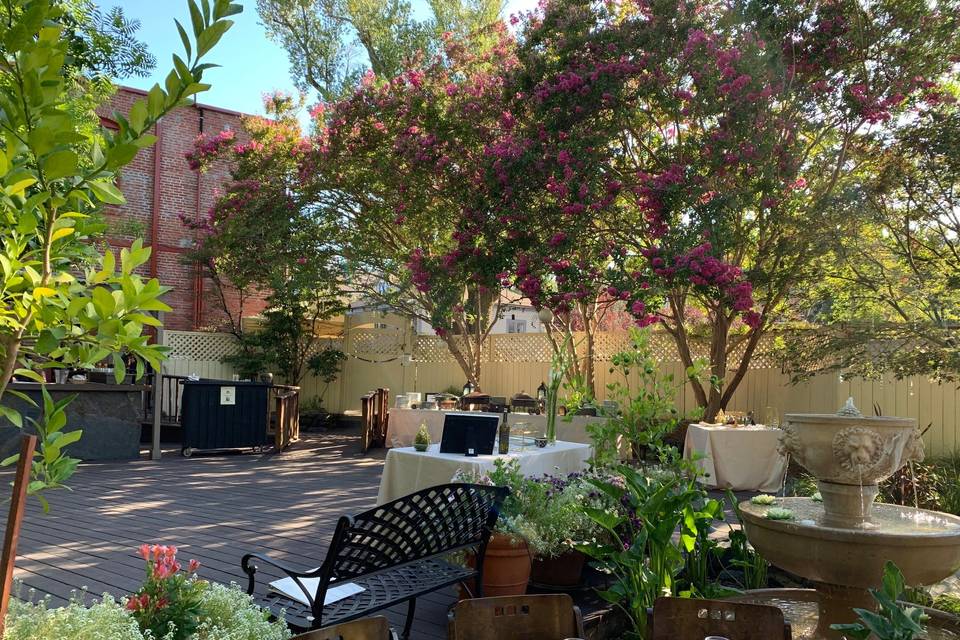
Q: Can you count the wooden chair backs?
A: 3